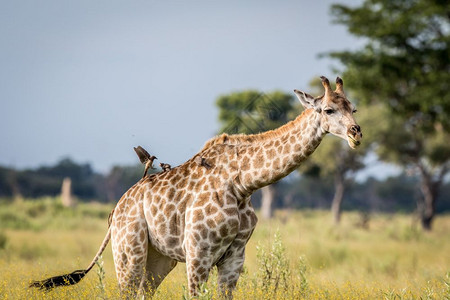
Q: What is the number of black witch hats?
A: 0